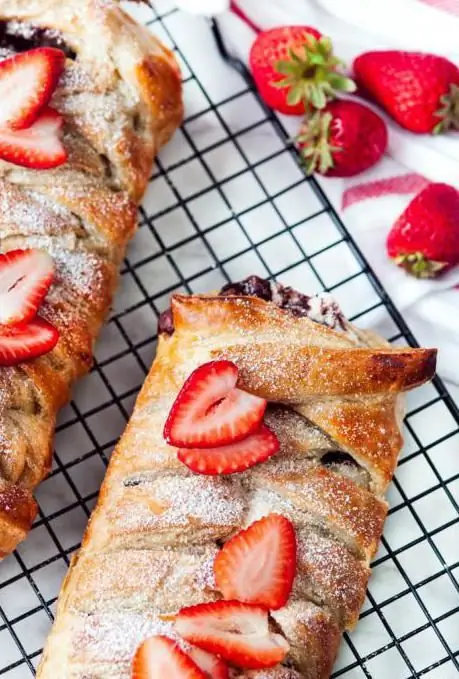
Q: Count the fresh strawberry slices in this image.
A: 10